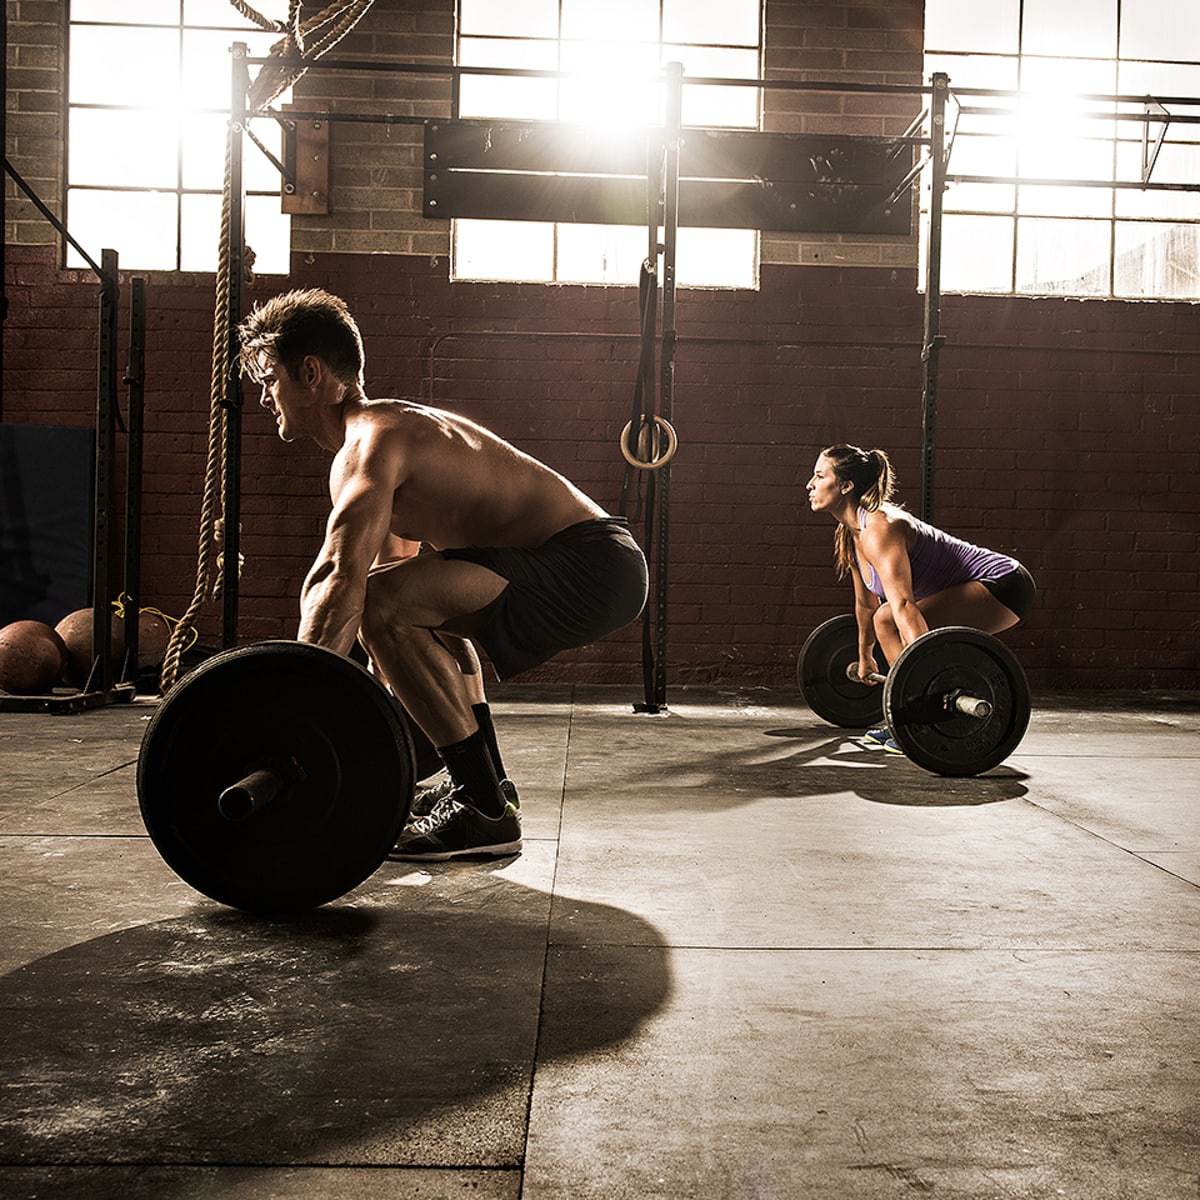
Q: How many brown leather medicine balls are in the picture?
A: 3